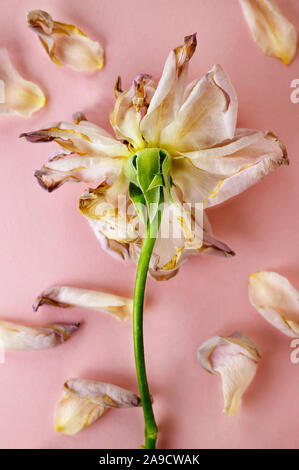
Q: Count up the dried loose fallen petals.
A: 8